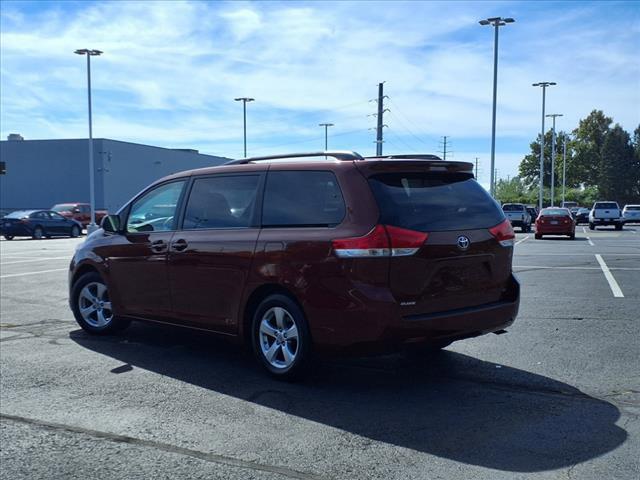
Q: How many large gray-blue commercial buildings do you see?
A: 1